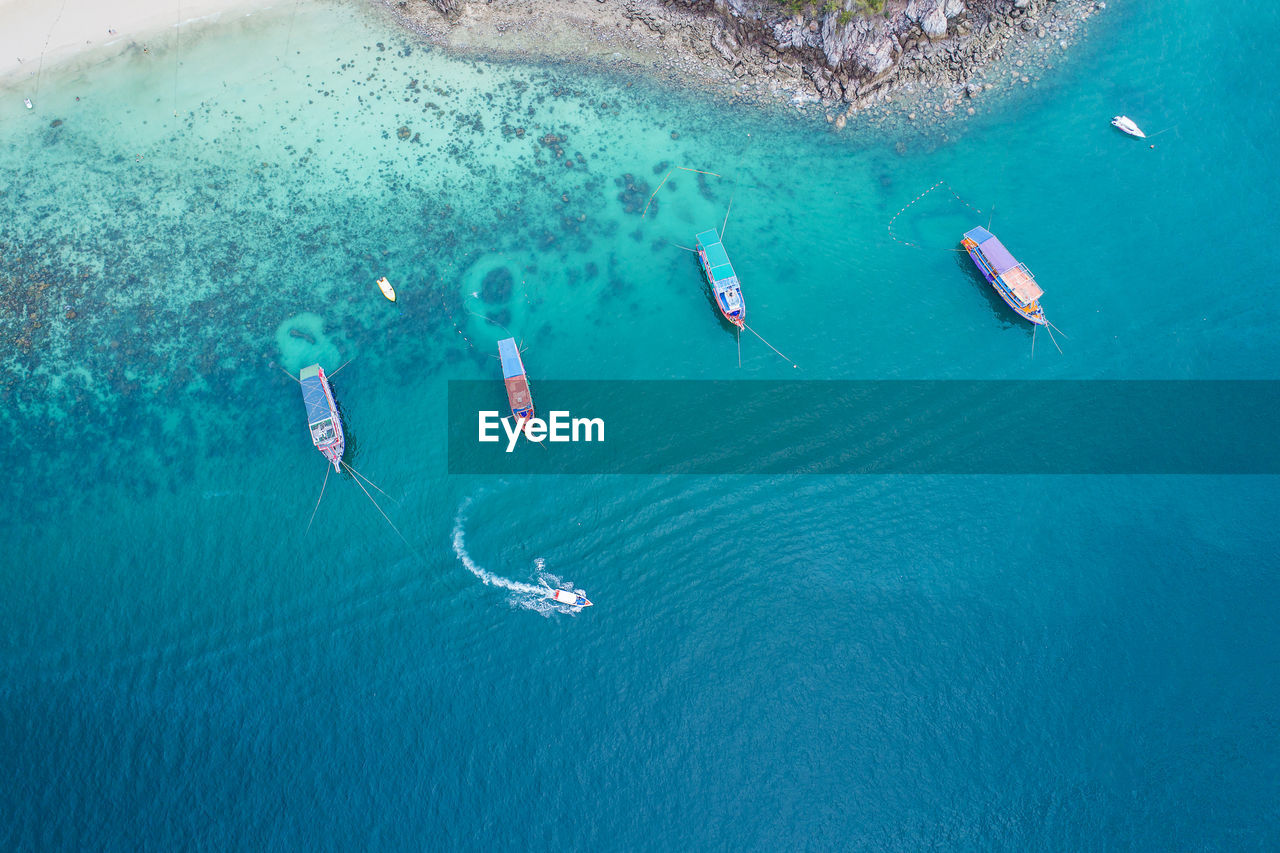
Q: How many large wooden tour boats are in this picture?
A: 4